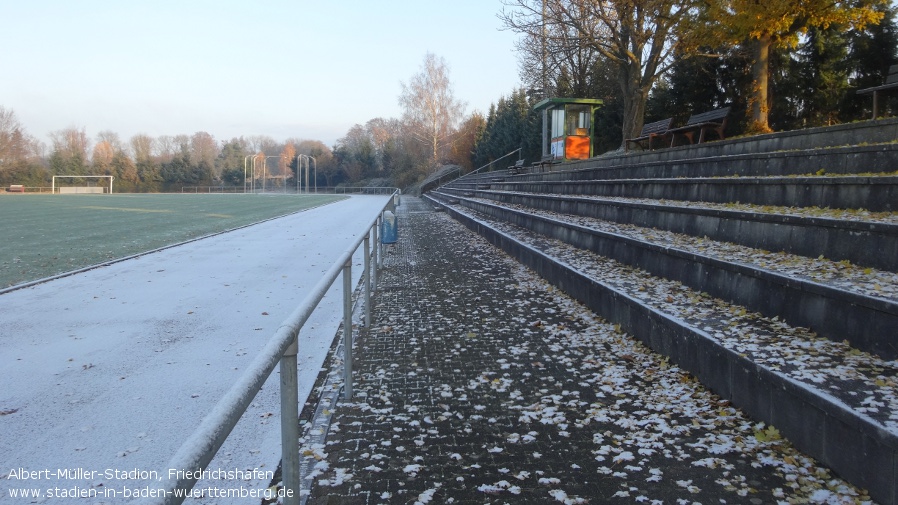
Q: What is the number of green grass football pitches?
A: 1